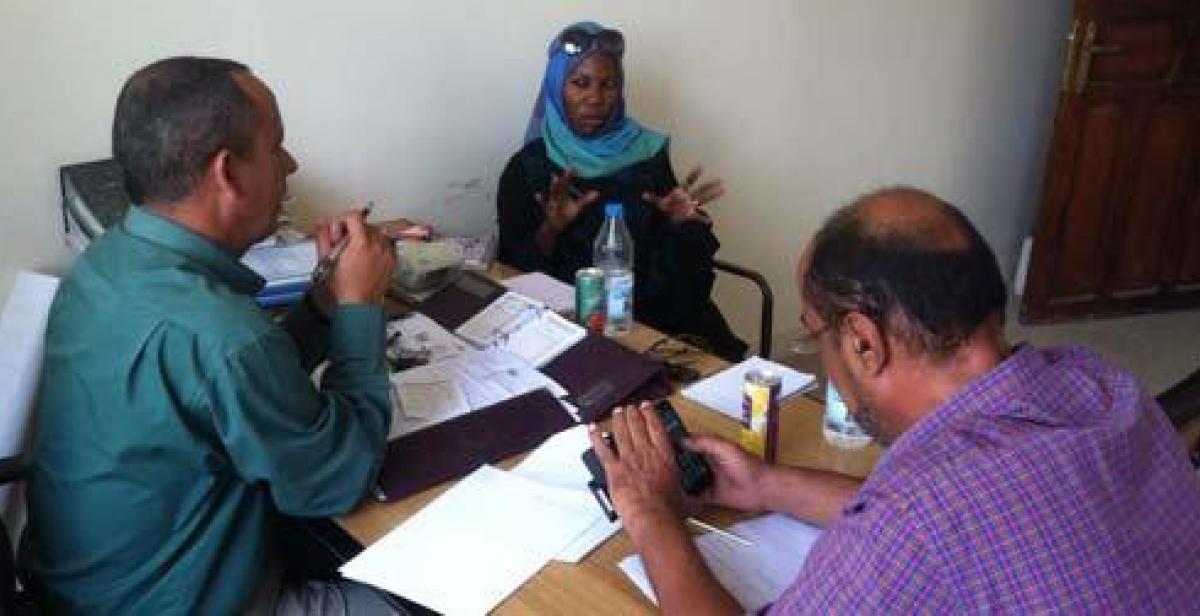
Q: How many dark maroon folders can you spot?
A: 3